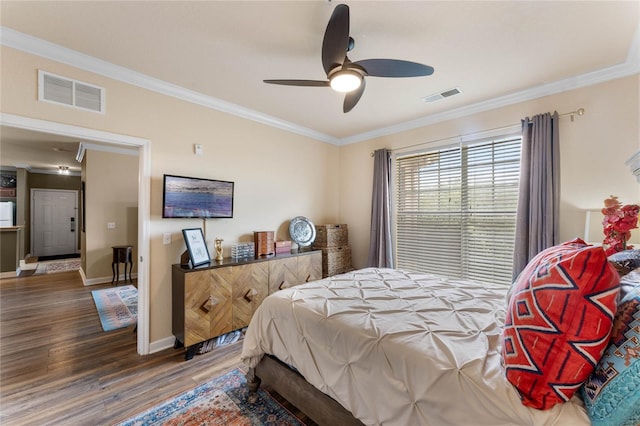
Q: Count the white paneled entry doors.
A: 1